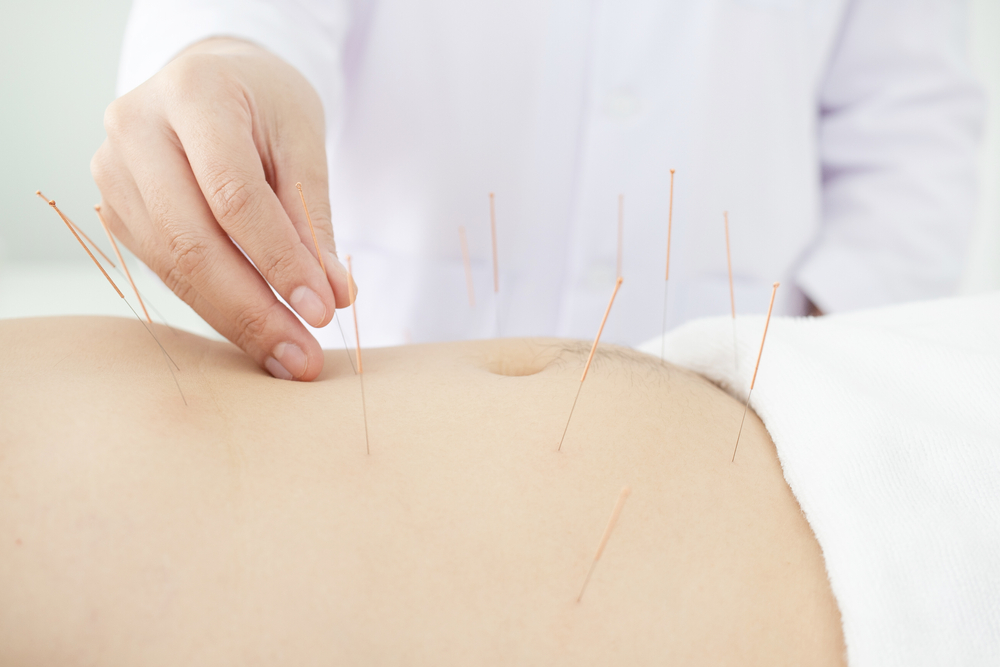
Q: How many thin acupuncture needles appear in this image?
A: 13